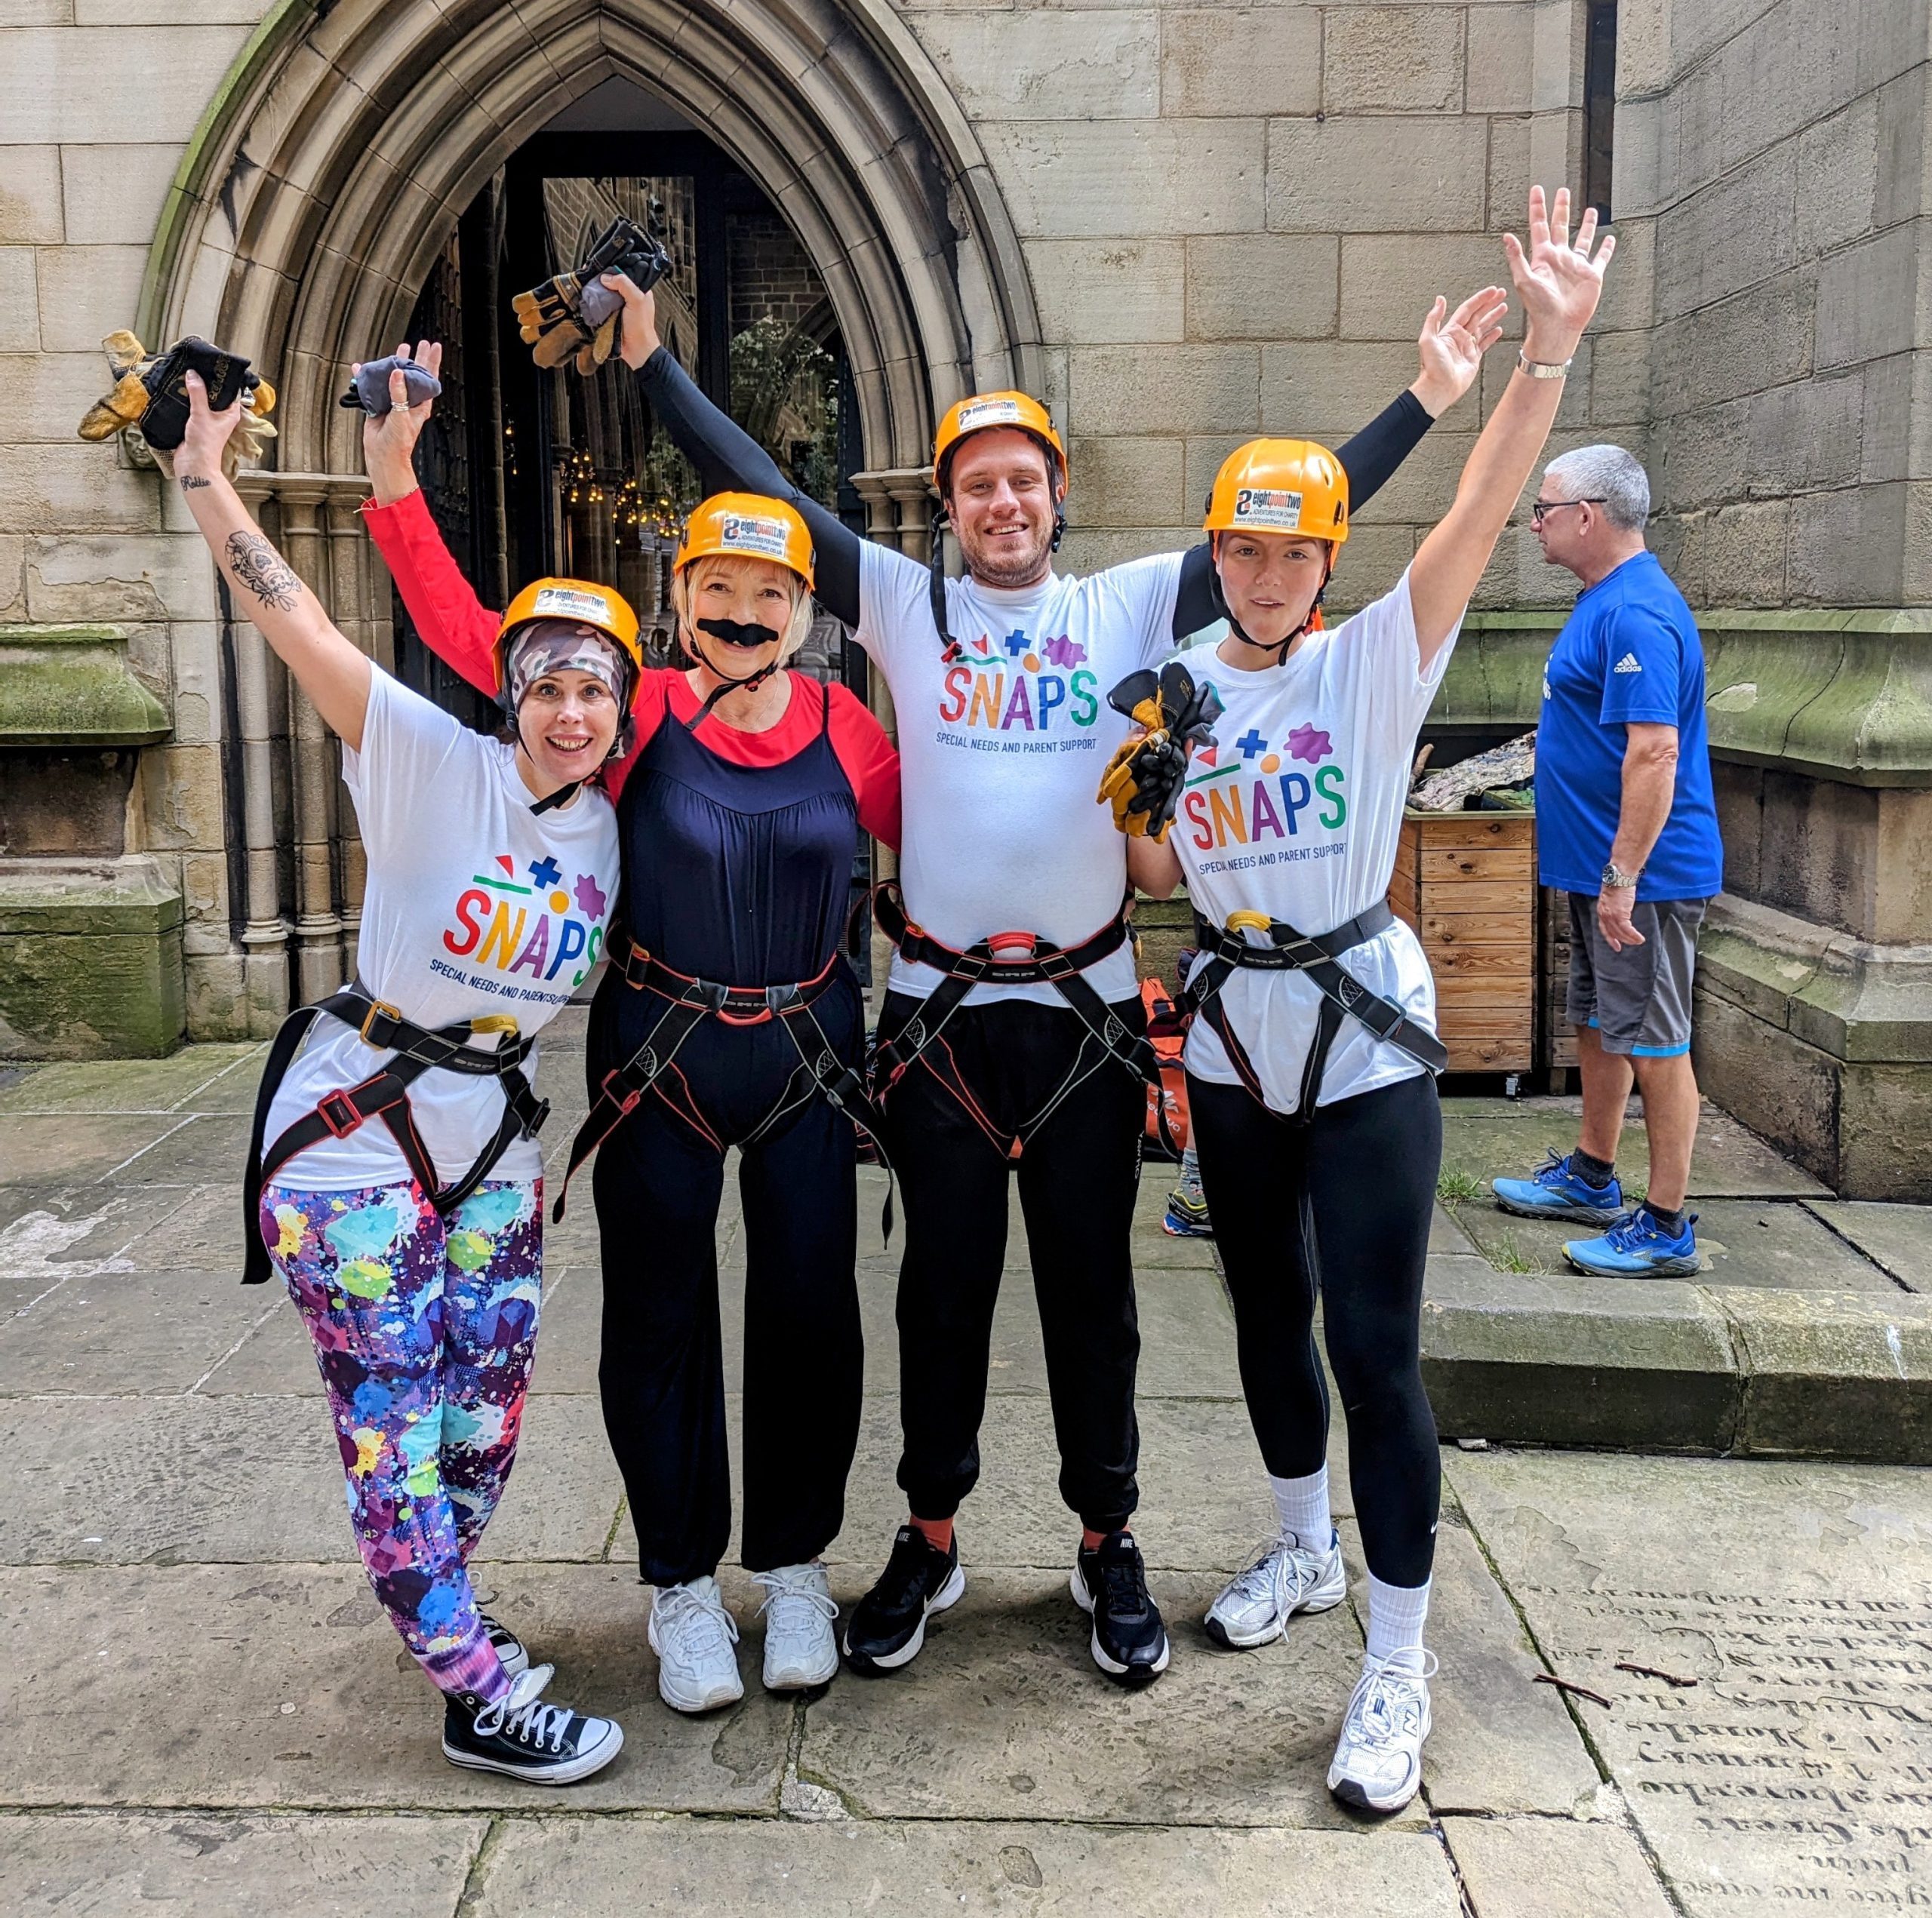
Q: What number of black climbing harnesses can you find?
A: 4